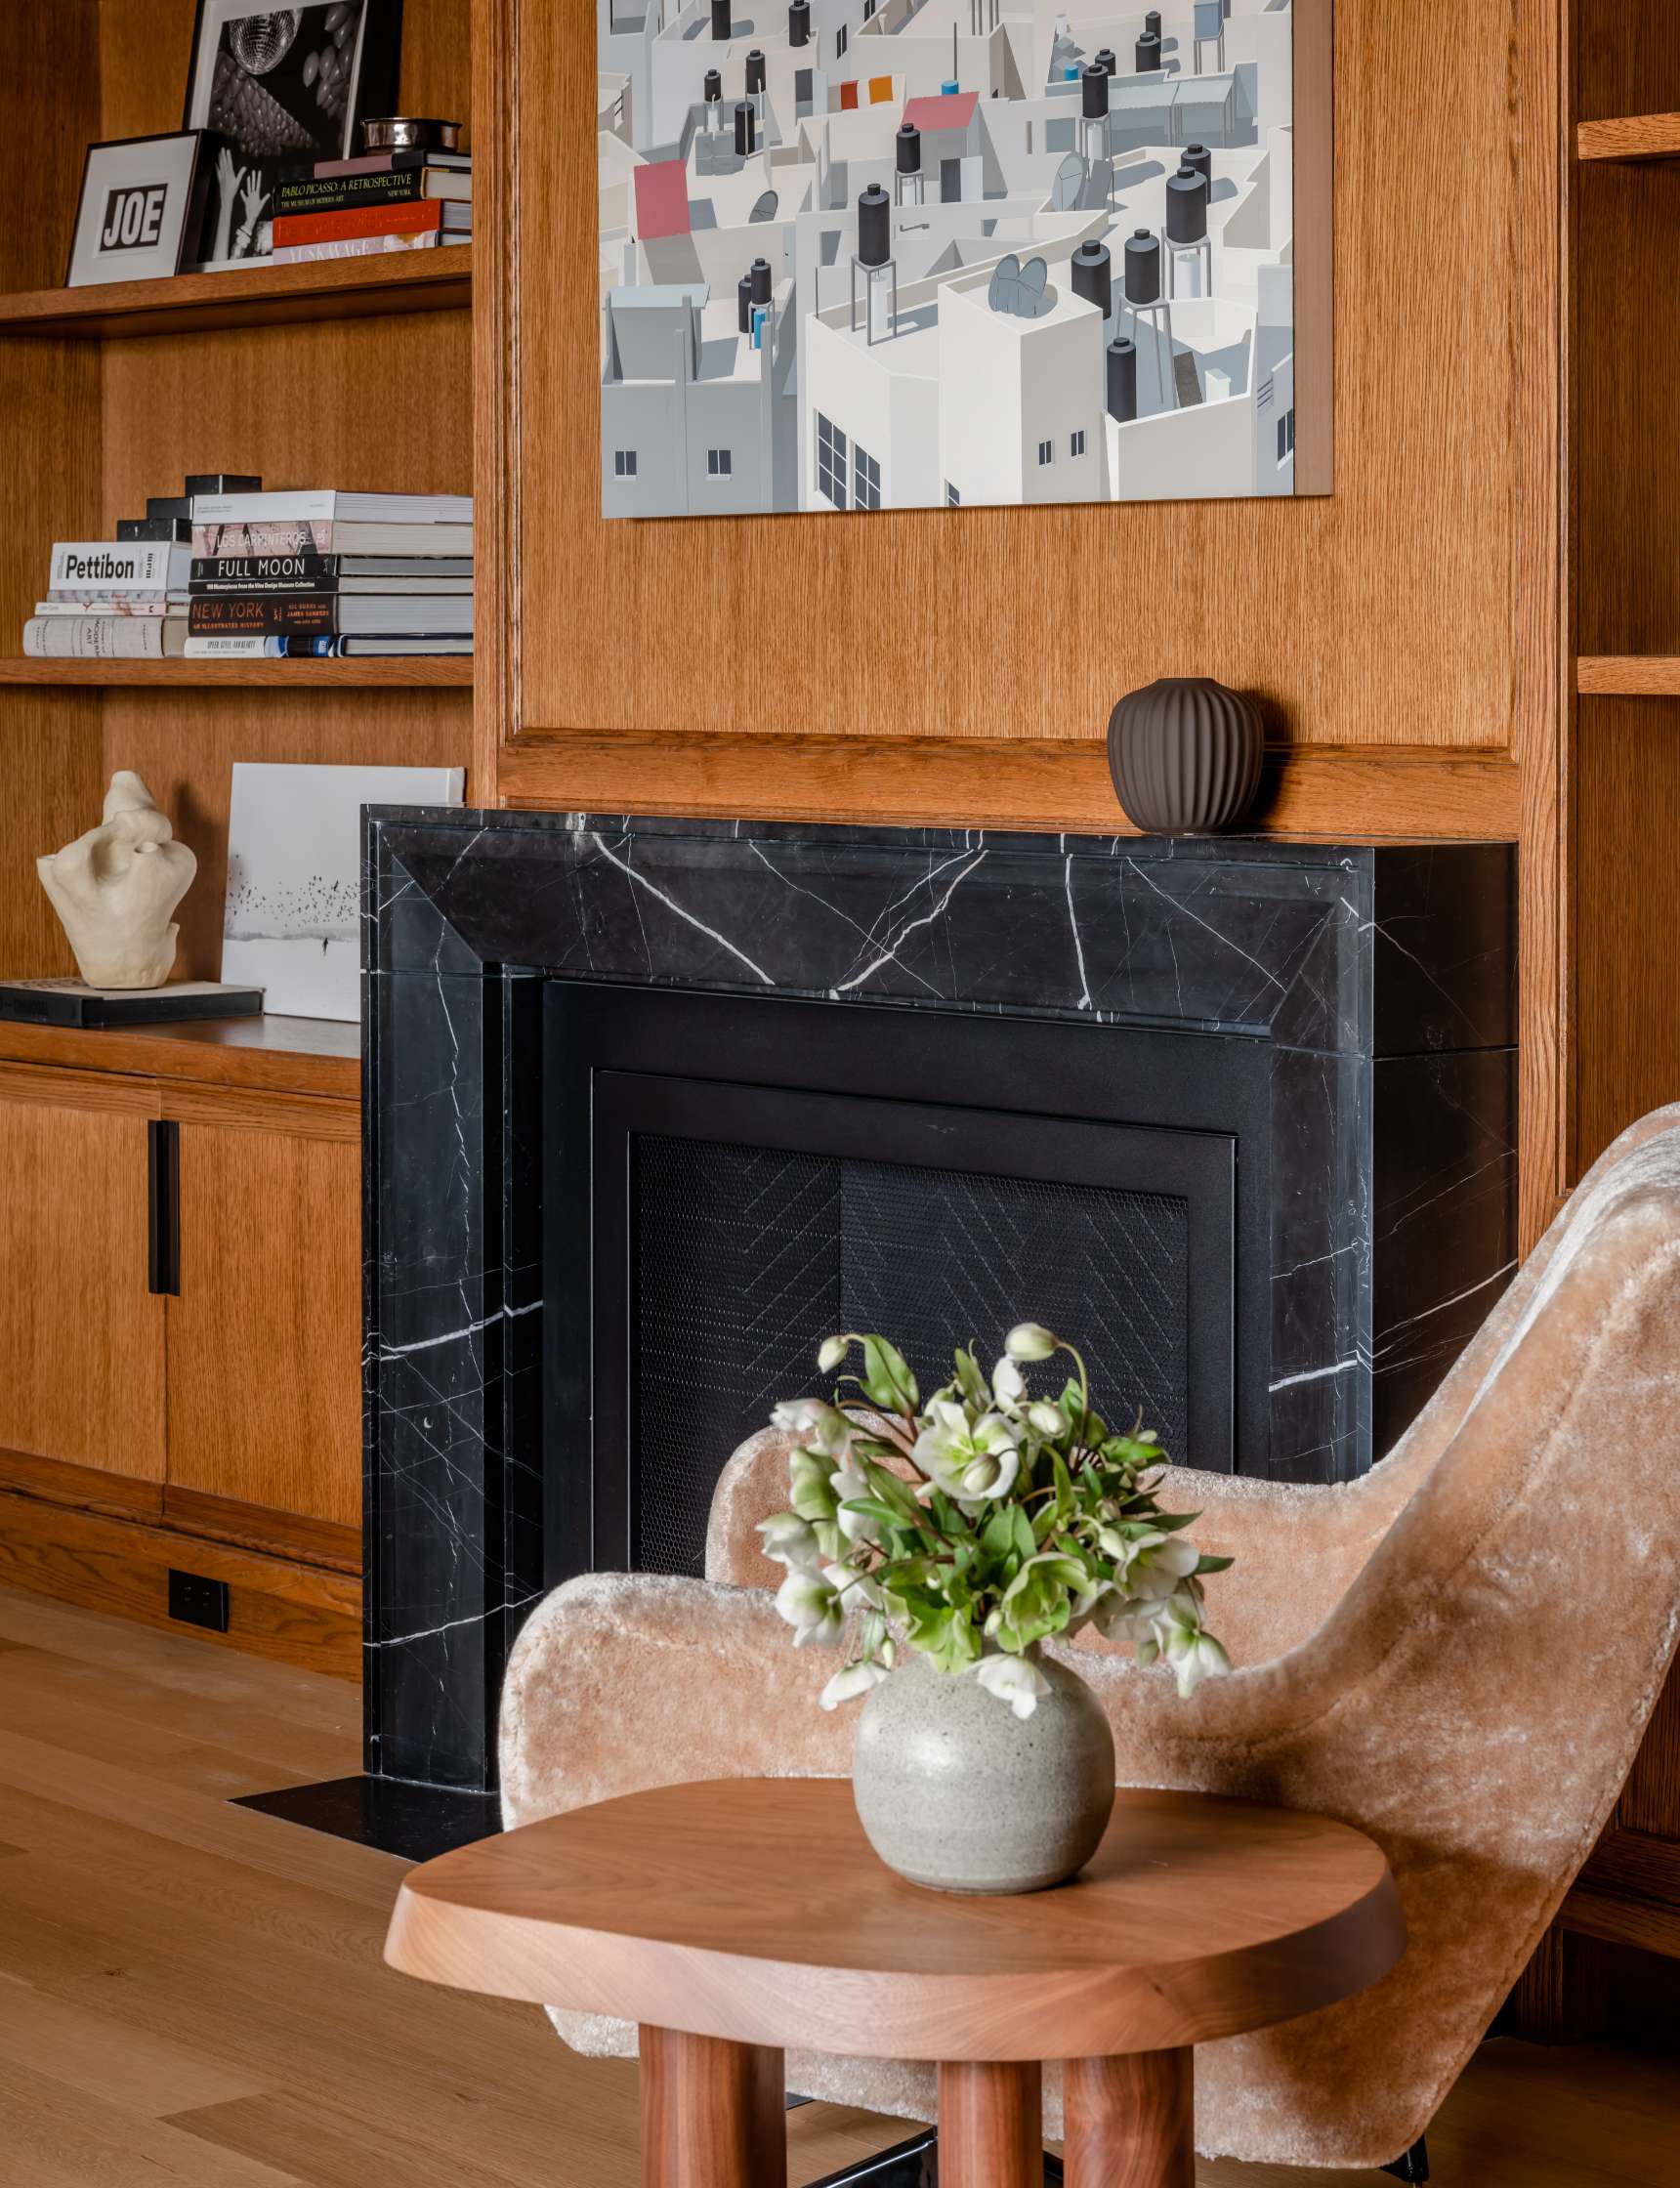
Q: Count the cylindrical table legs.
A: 3